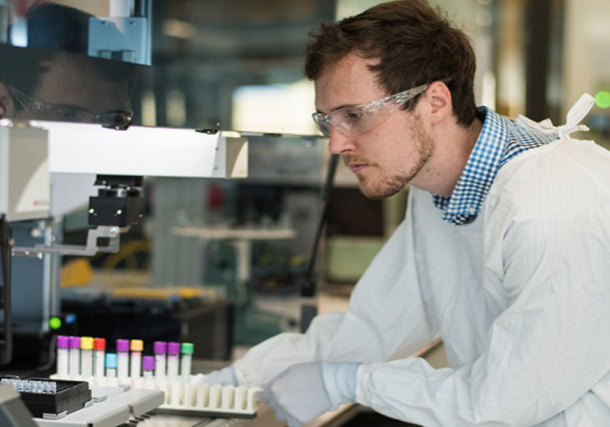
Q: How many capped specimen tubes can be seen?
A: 11